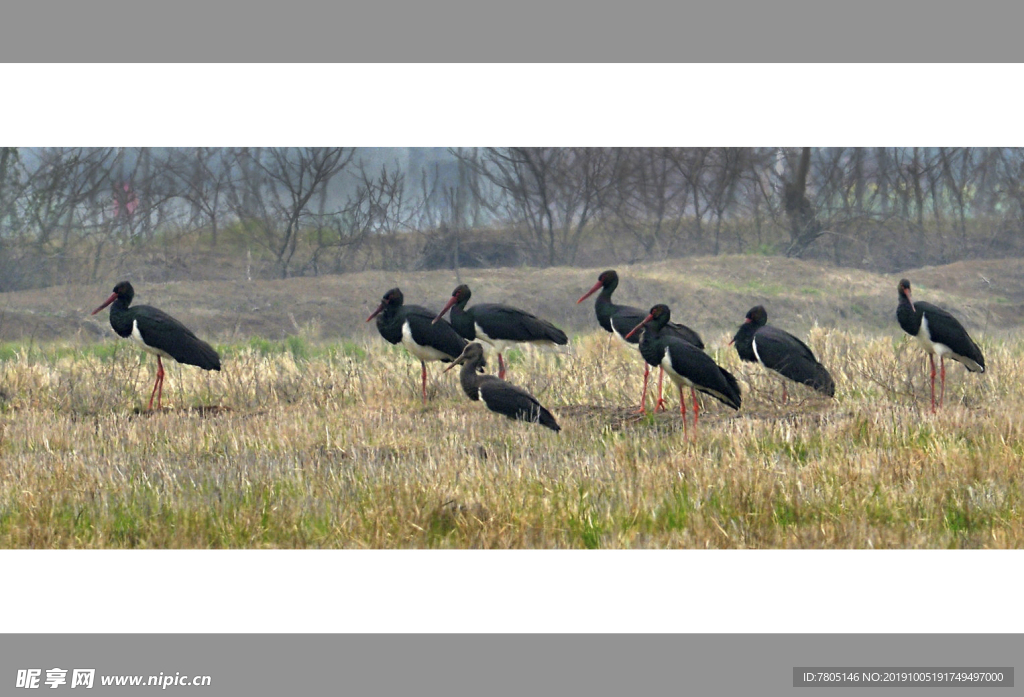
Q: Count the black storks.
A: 8